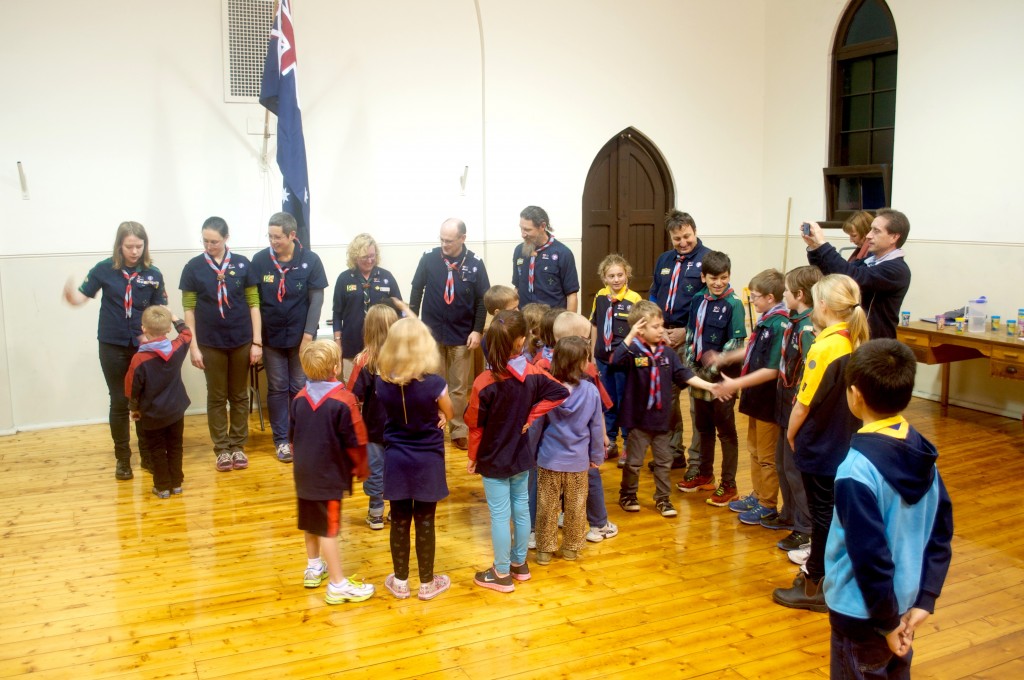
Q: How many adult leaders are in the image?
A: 7